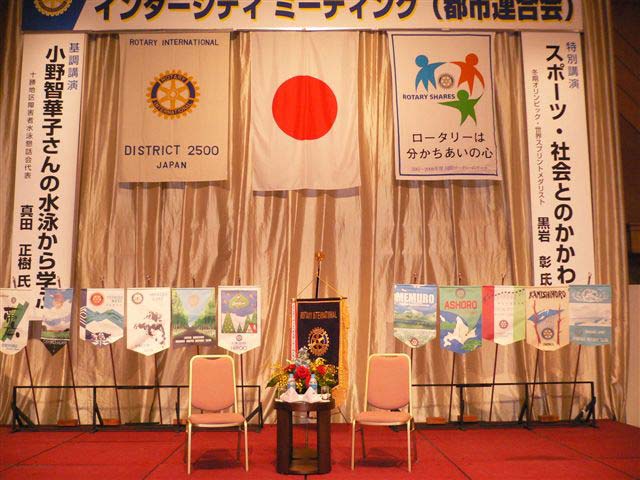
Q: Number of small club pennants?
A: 11